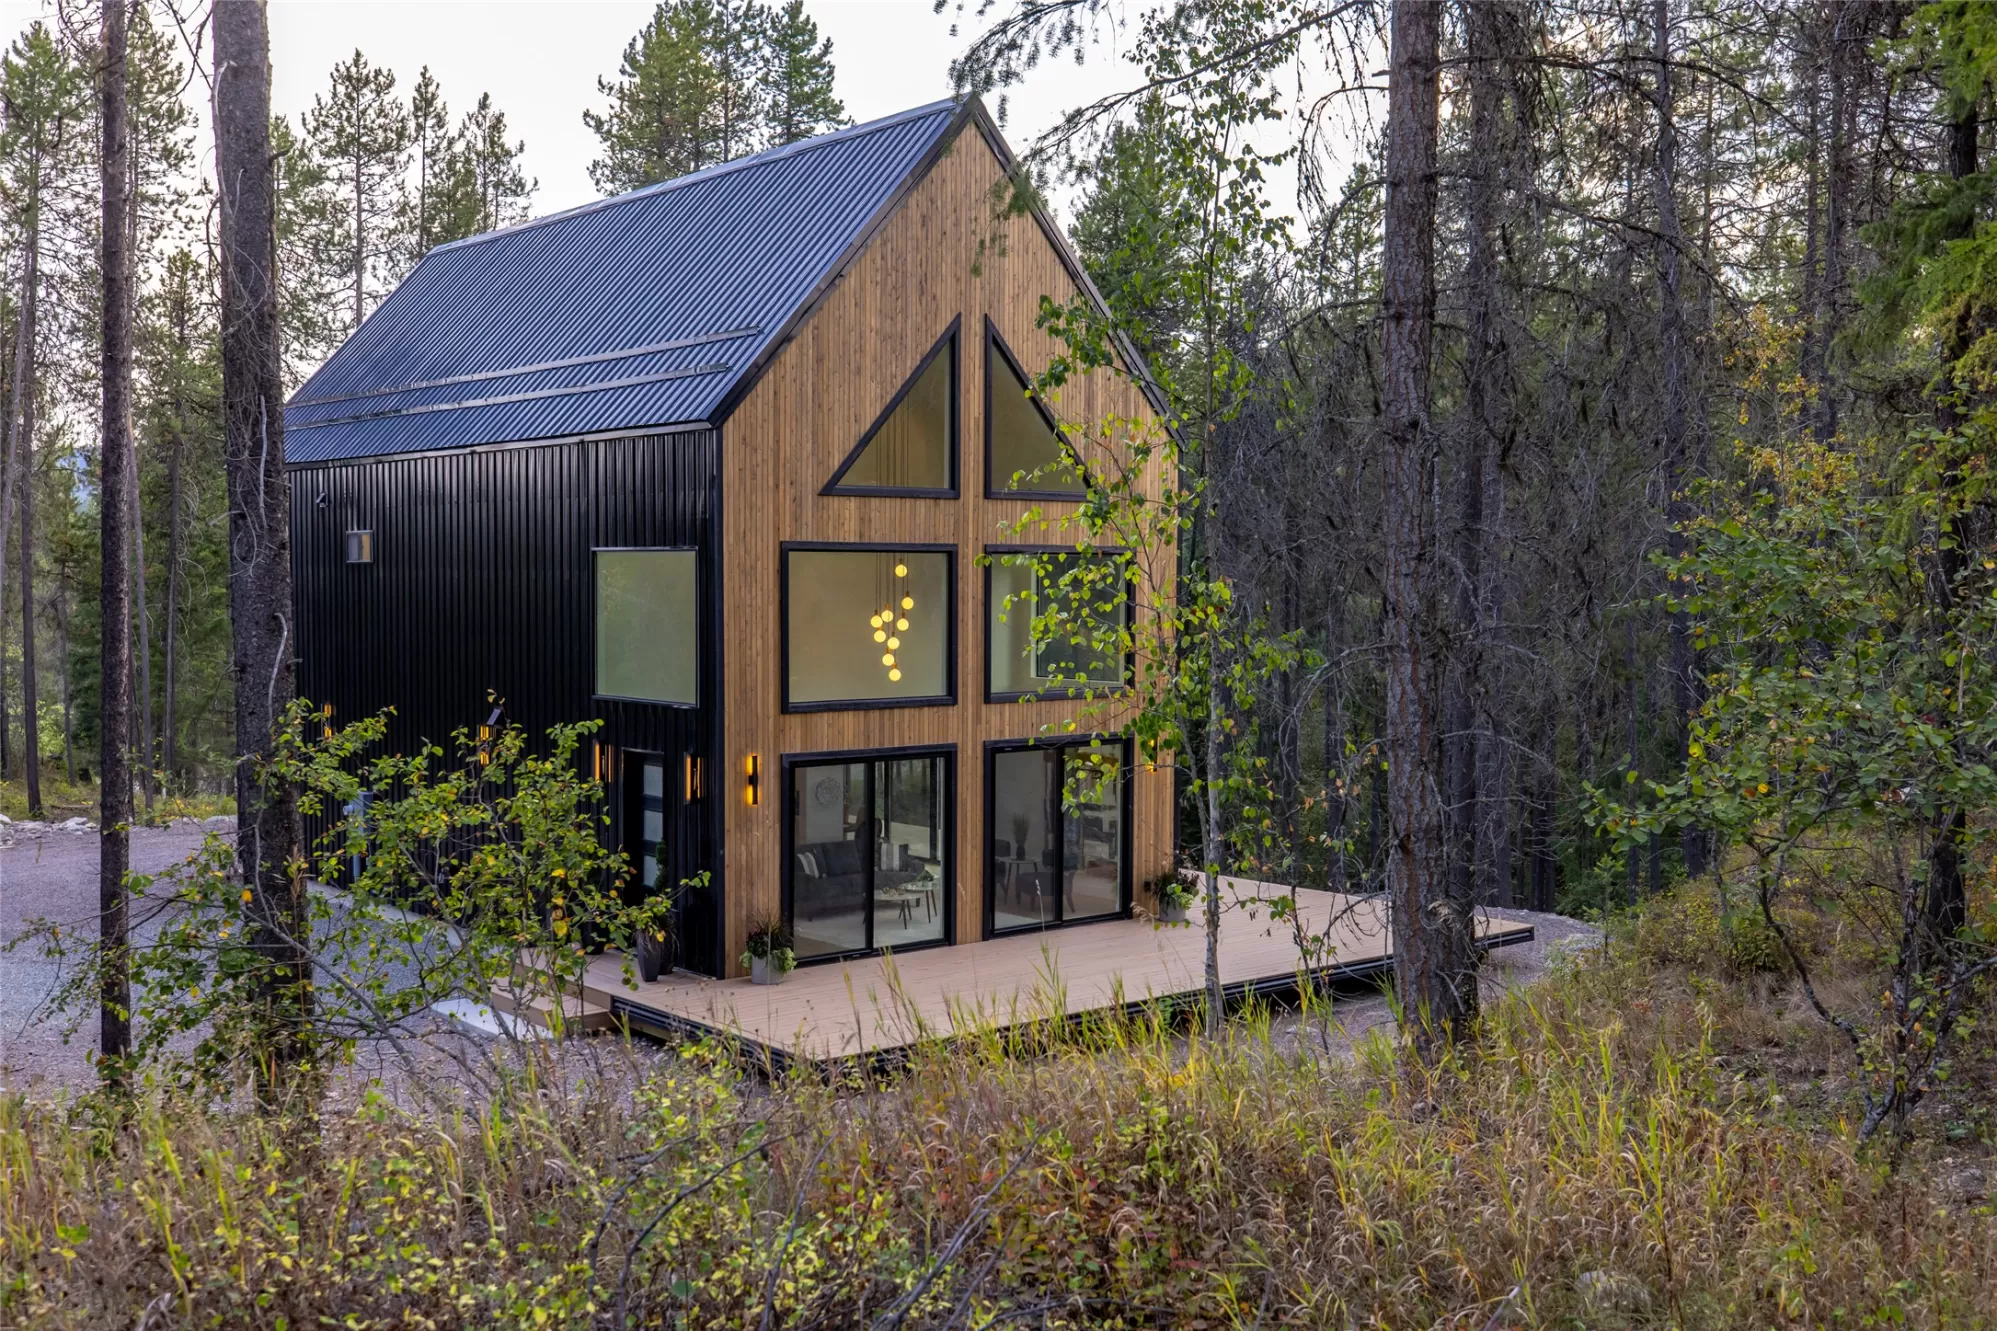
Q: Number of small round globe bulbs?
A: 9